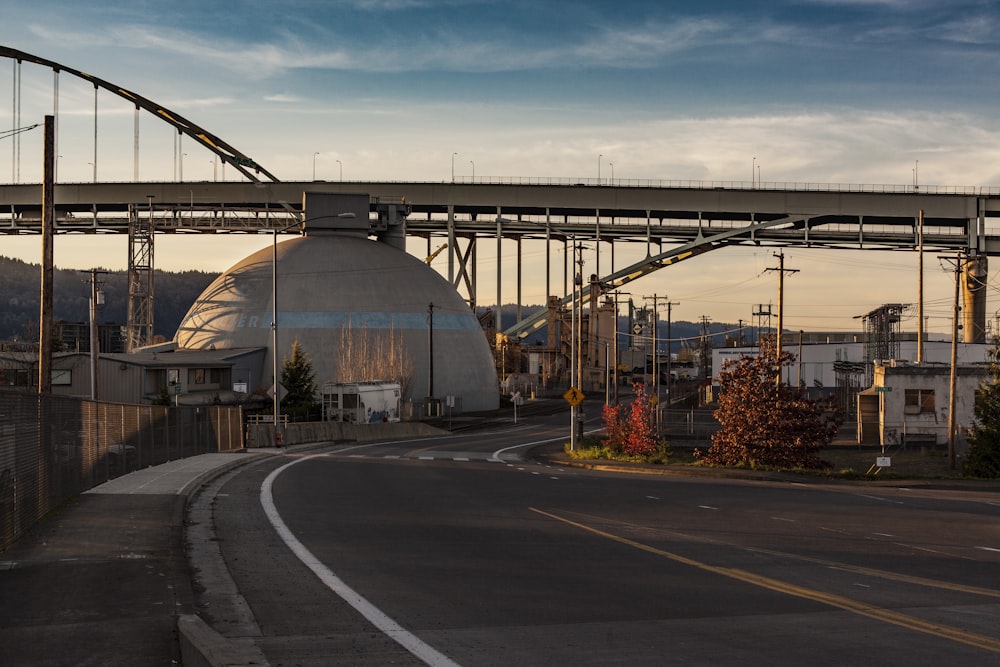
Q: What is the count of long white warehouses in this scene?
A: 1